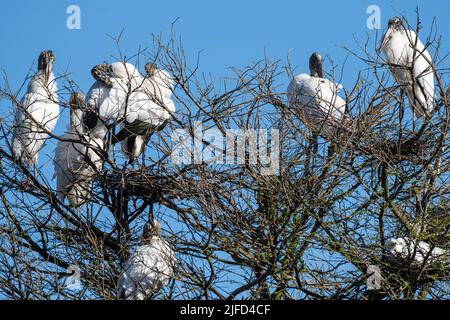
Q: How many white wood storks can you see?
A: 8